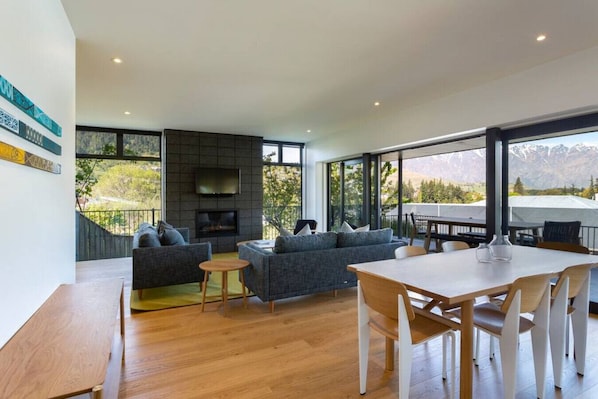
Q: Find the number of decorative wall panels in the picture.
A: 3